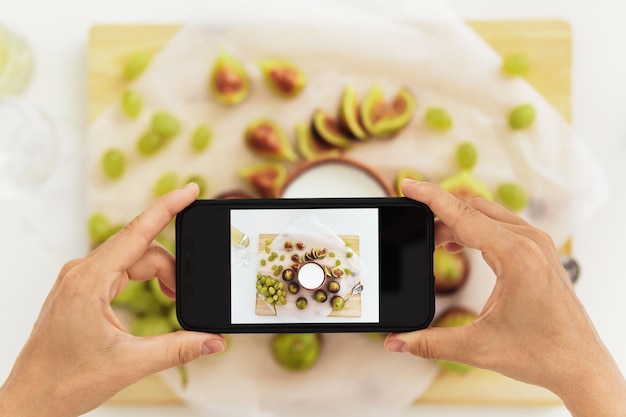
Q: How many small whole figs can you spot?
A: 6